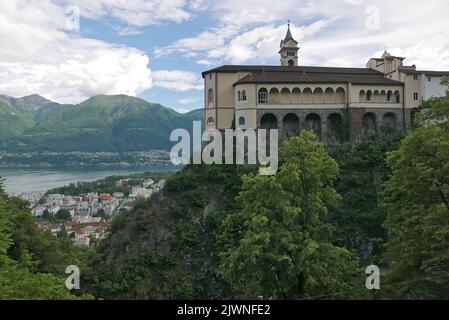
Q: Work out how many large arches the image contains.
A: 6